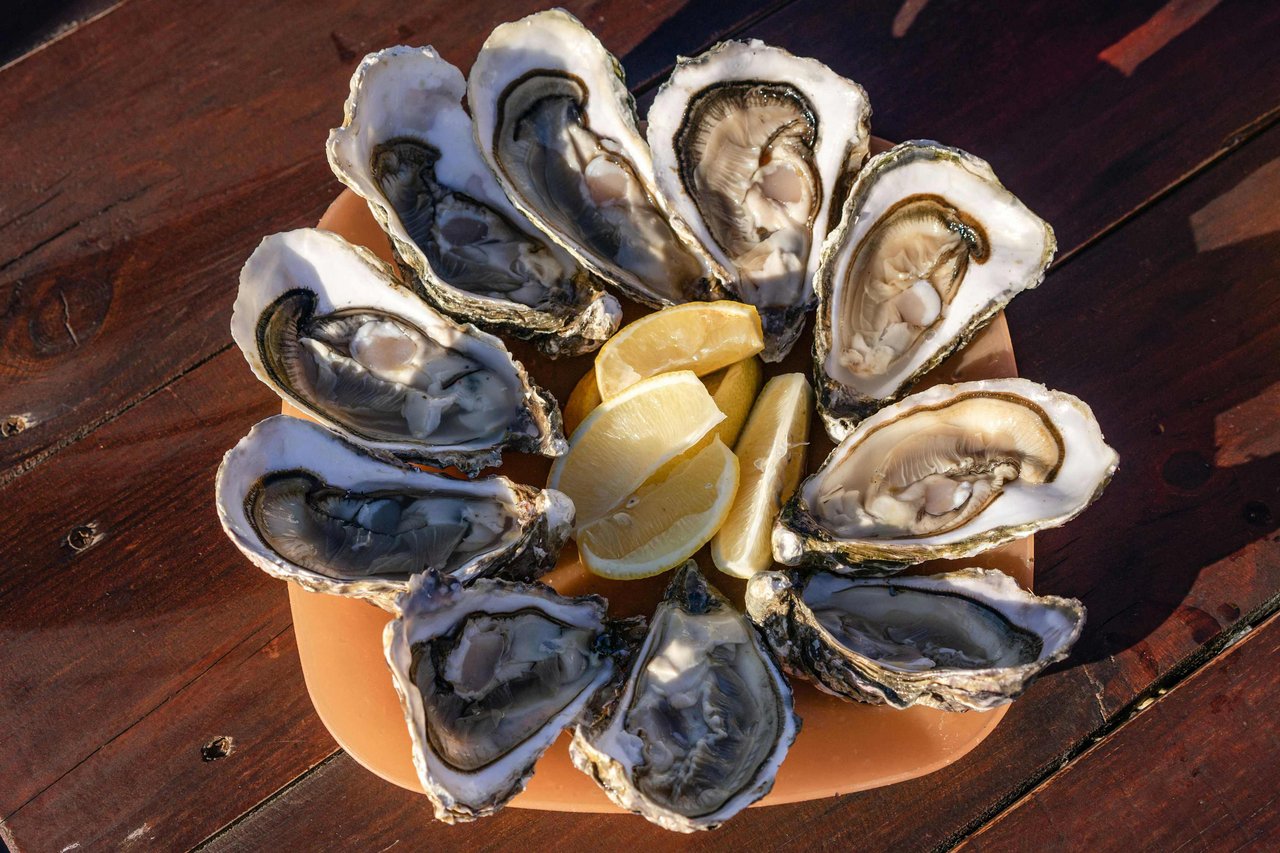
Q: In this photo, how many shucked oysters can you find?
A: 10